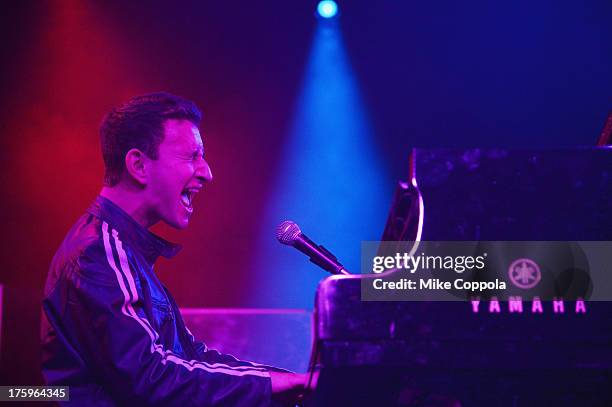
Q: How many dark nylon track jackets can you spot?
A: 1